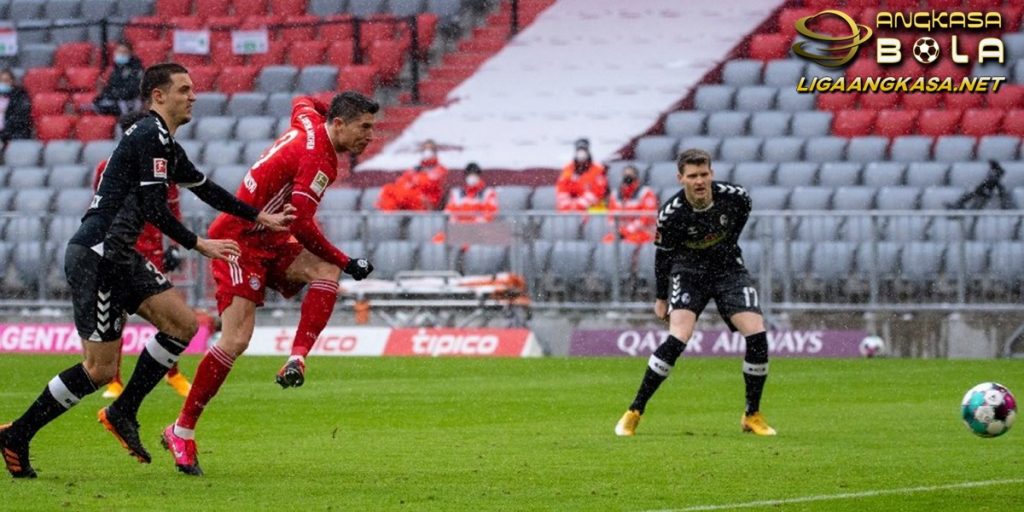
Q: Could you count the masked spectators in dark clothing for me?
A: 2